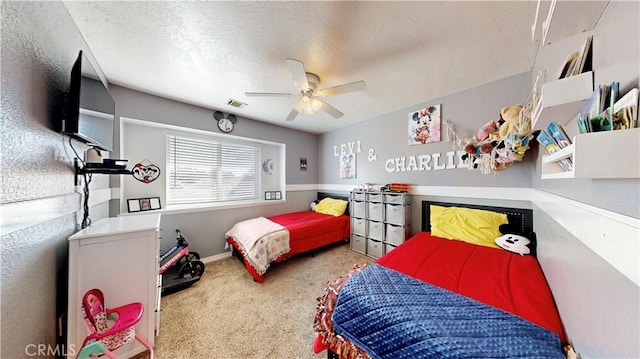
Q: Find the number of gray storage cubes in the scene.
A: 12